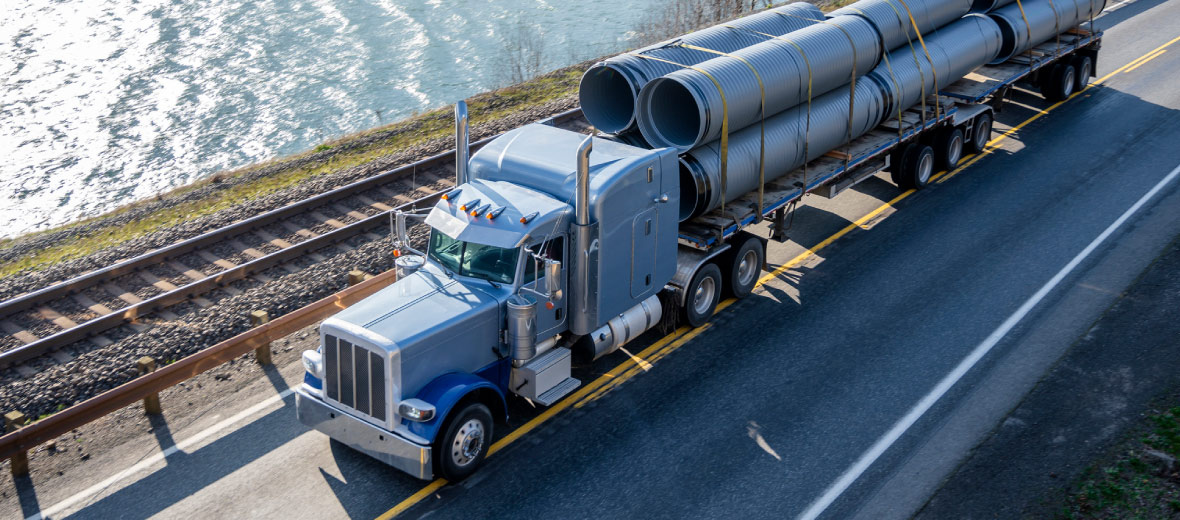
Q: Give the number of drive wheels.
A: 2